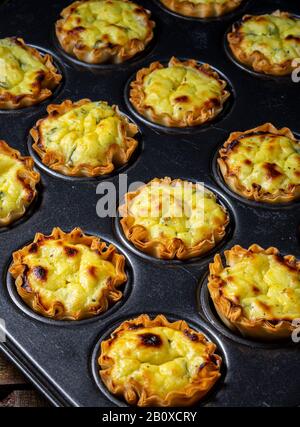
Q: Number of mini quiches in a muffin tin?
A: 12